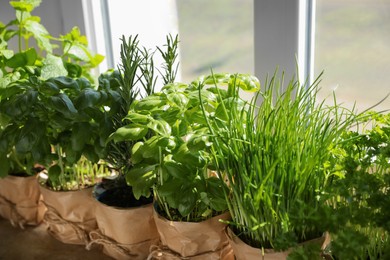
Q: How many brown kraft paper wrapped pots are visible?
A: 5